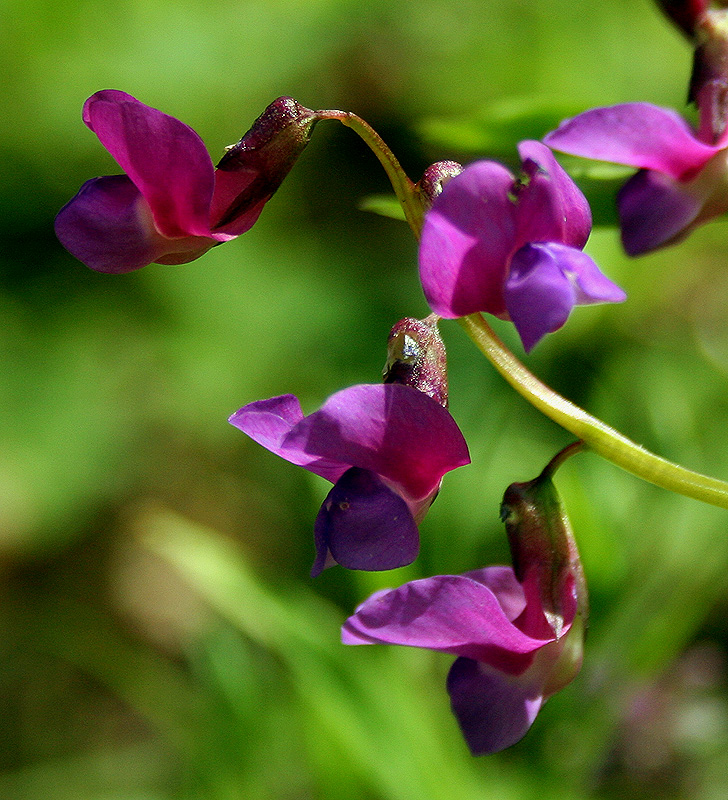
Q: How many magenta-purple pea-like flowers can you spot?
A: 5